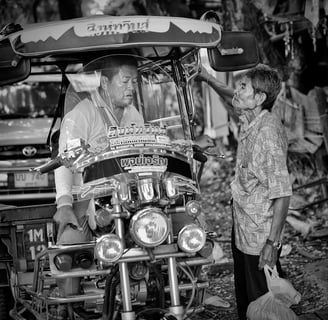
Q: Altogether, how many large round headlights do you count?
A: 3